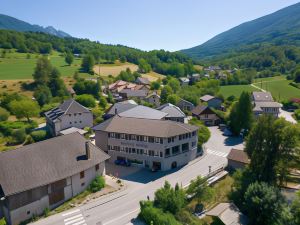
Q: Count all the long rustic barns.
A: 1